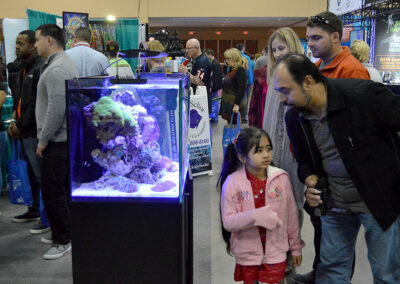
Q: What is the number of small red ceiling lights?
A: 3